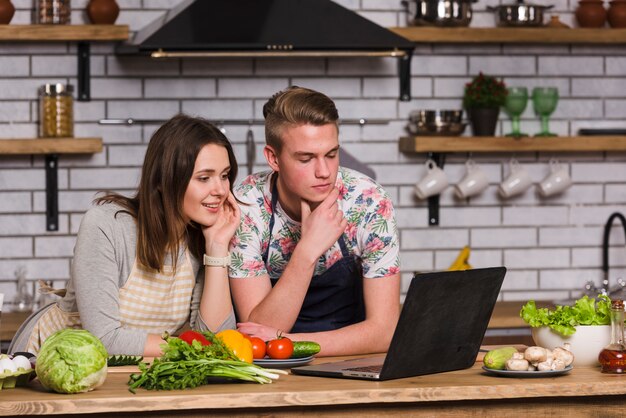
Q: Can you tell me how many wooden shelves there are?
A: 4